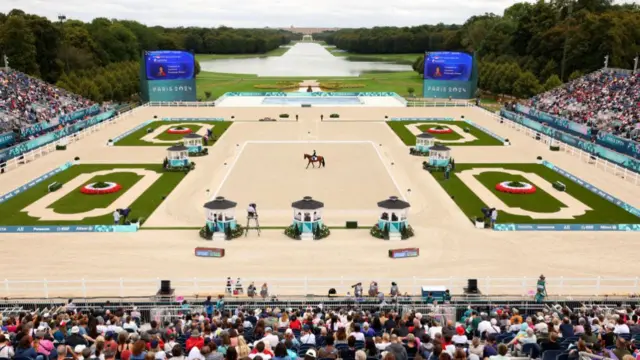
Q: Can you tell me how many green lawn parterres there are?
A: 4